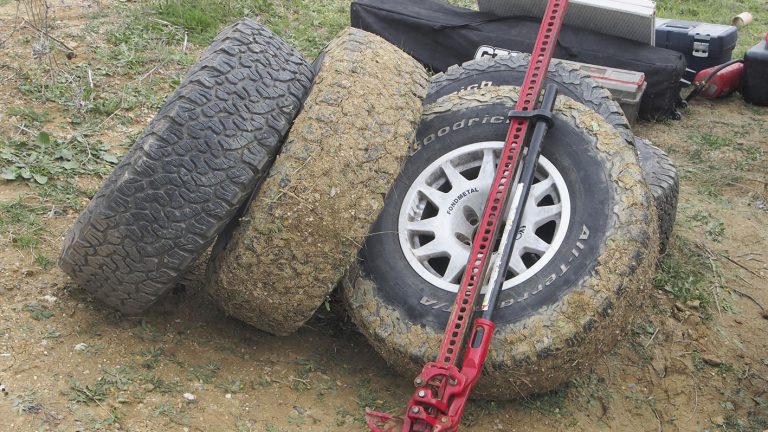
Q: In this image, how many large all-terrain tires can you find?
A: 5